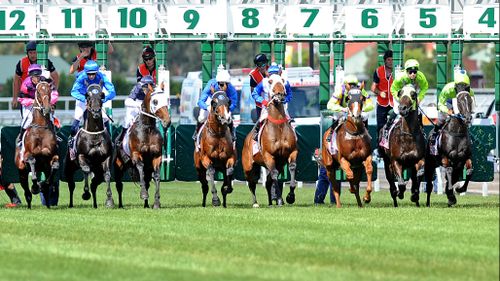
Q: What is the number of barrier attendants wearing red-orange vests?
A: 5